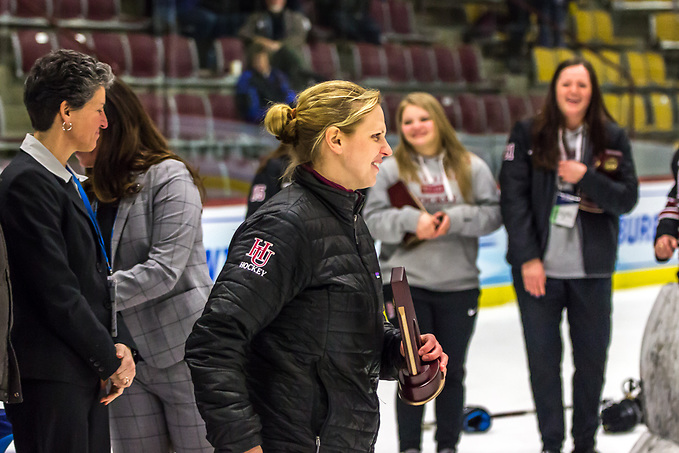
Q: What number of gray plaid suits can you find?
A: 1